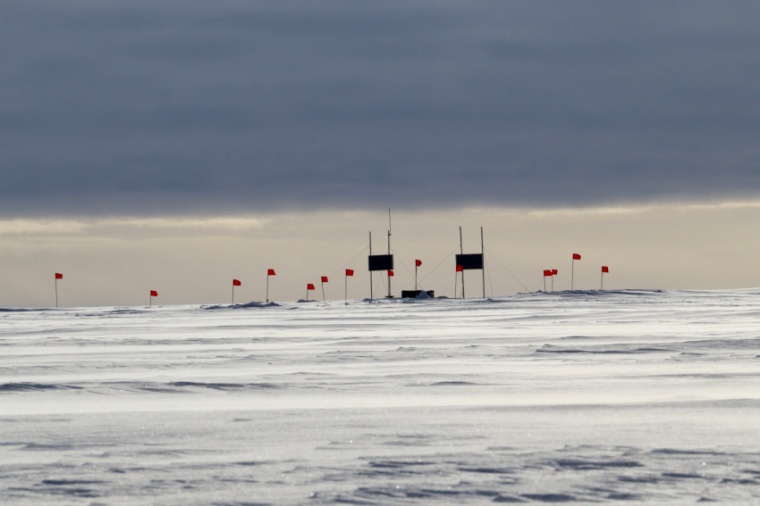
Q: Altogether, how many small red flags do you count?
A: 14